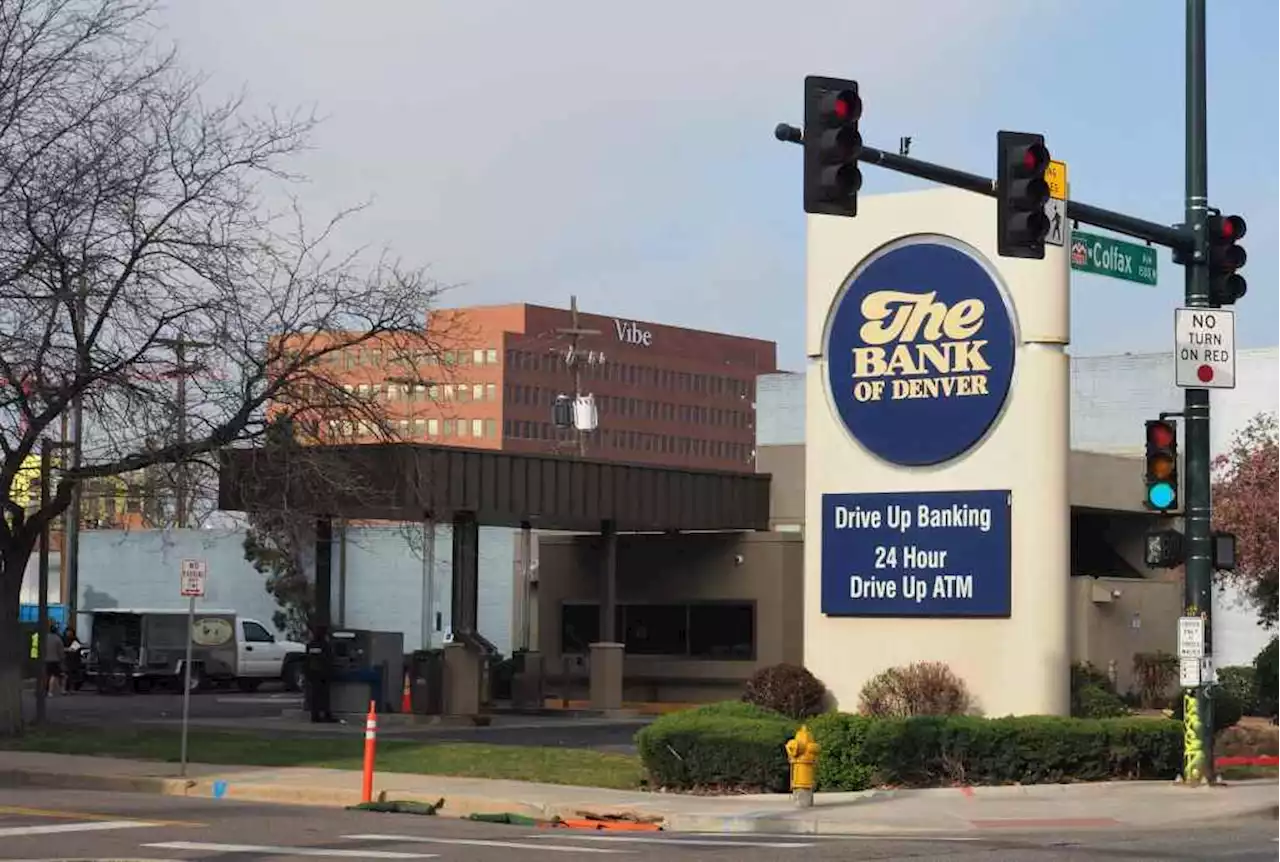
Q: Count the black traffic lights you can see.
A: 4